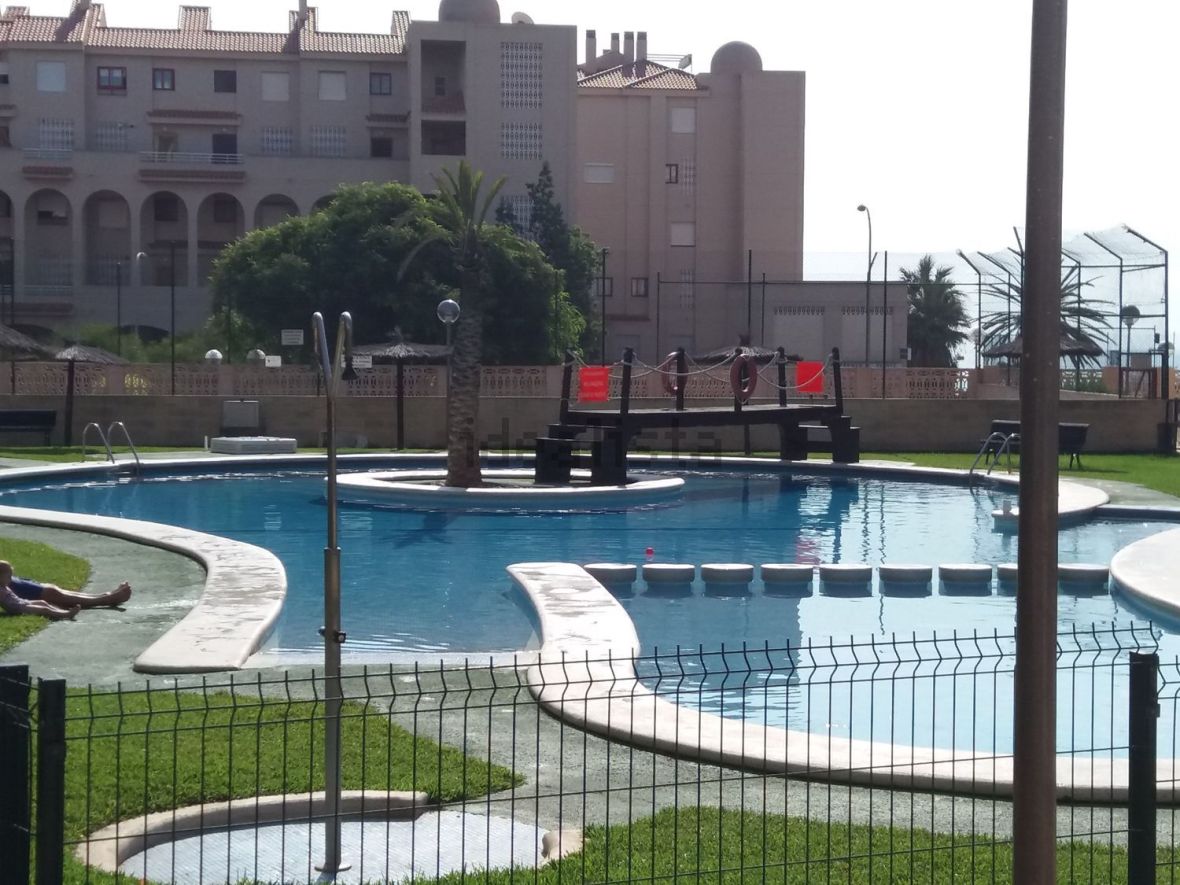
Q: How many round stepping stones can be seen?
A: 9